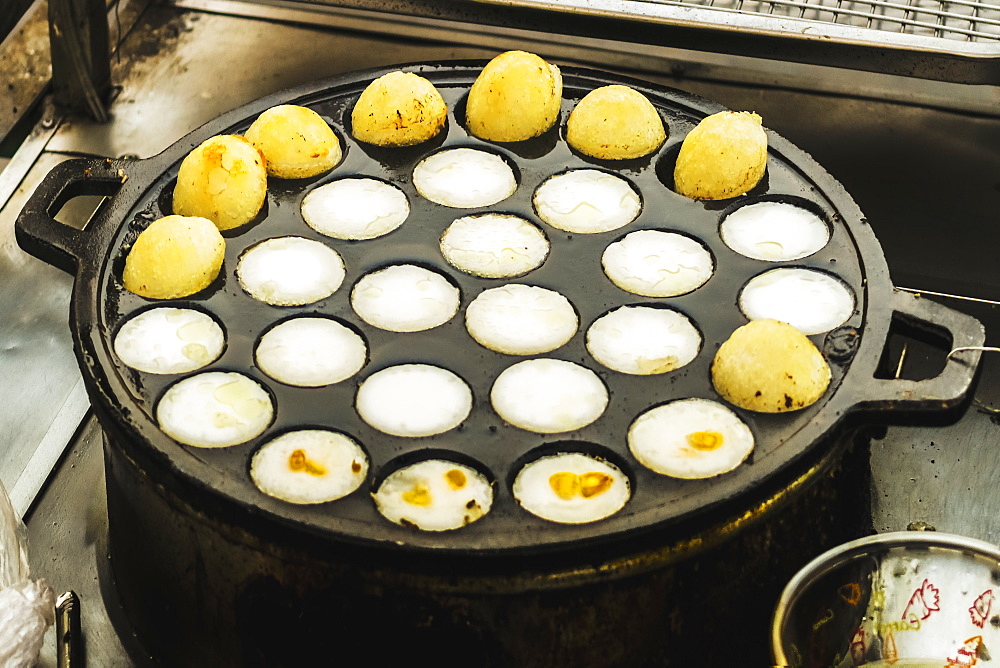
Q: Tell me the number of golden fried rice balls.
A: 8